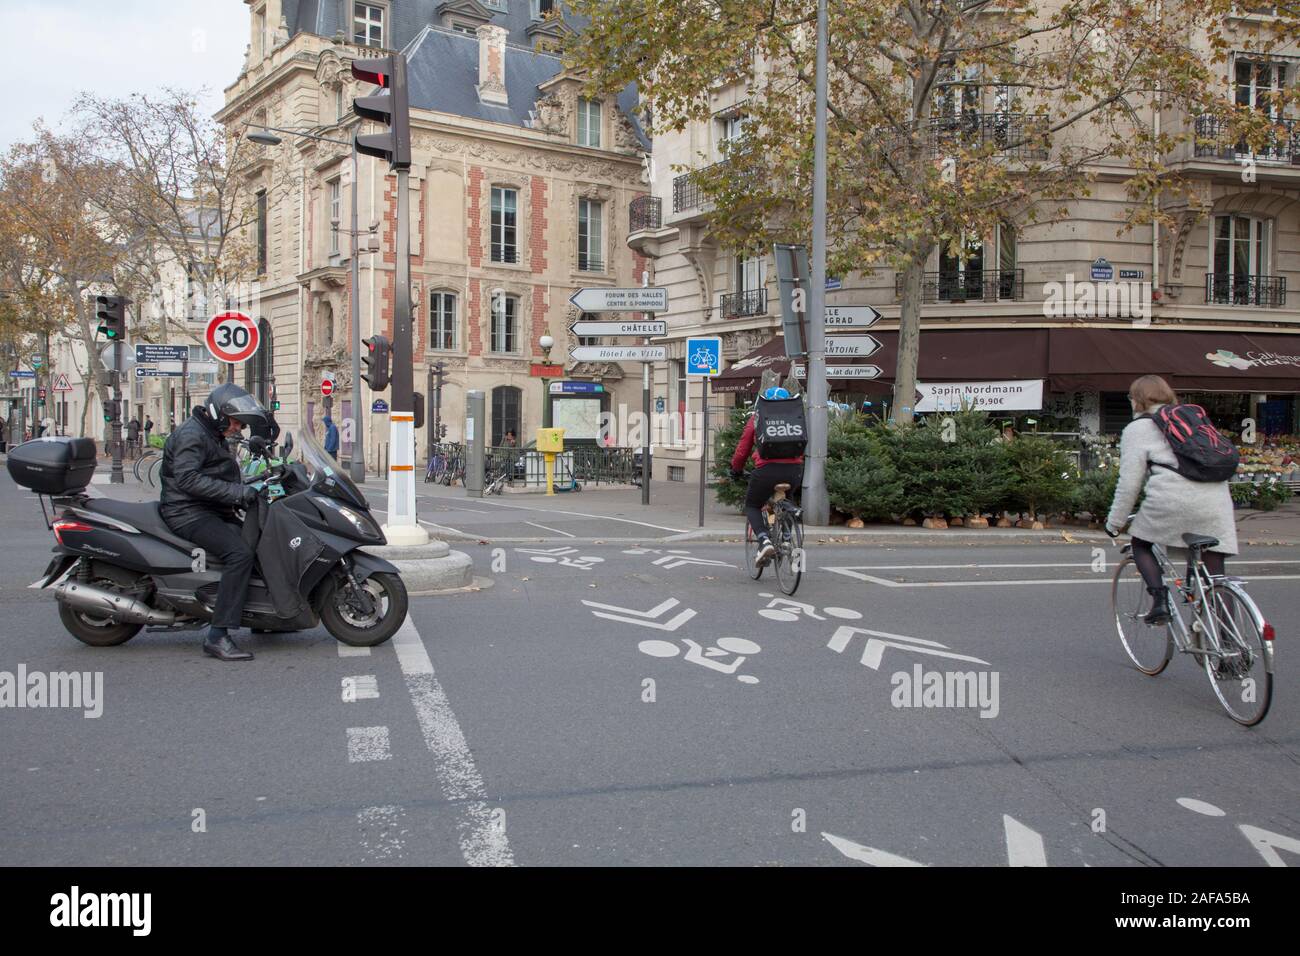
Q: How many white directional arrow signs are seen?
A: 6